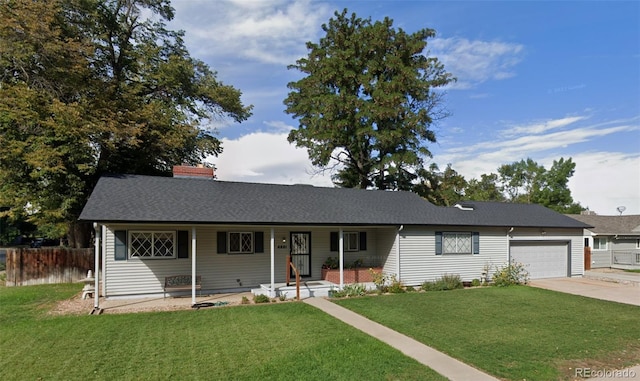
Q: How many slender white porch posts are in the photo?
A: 4